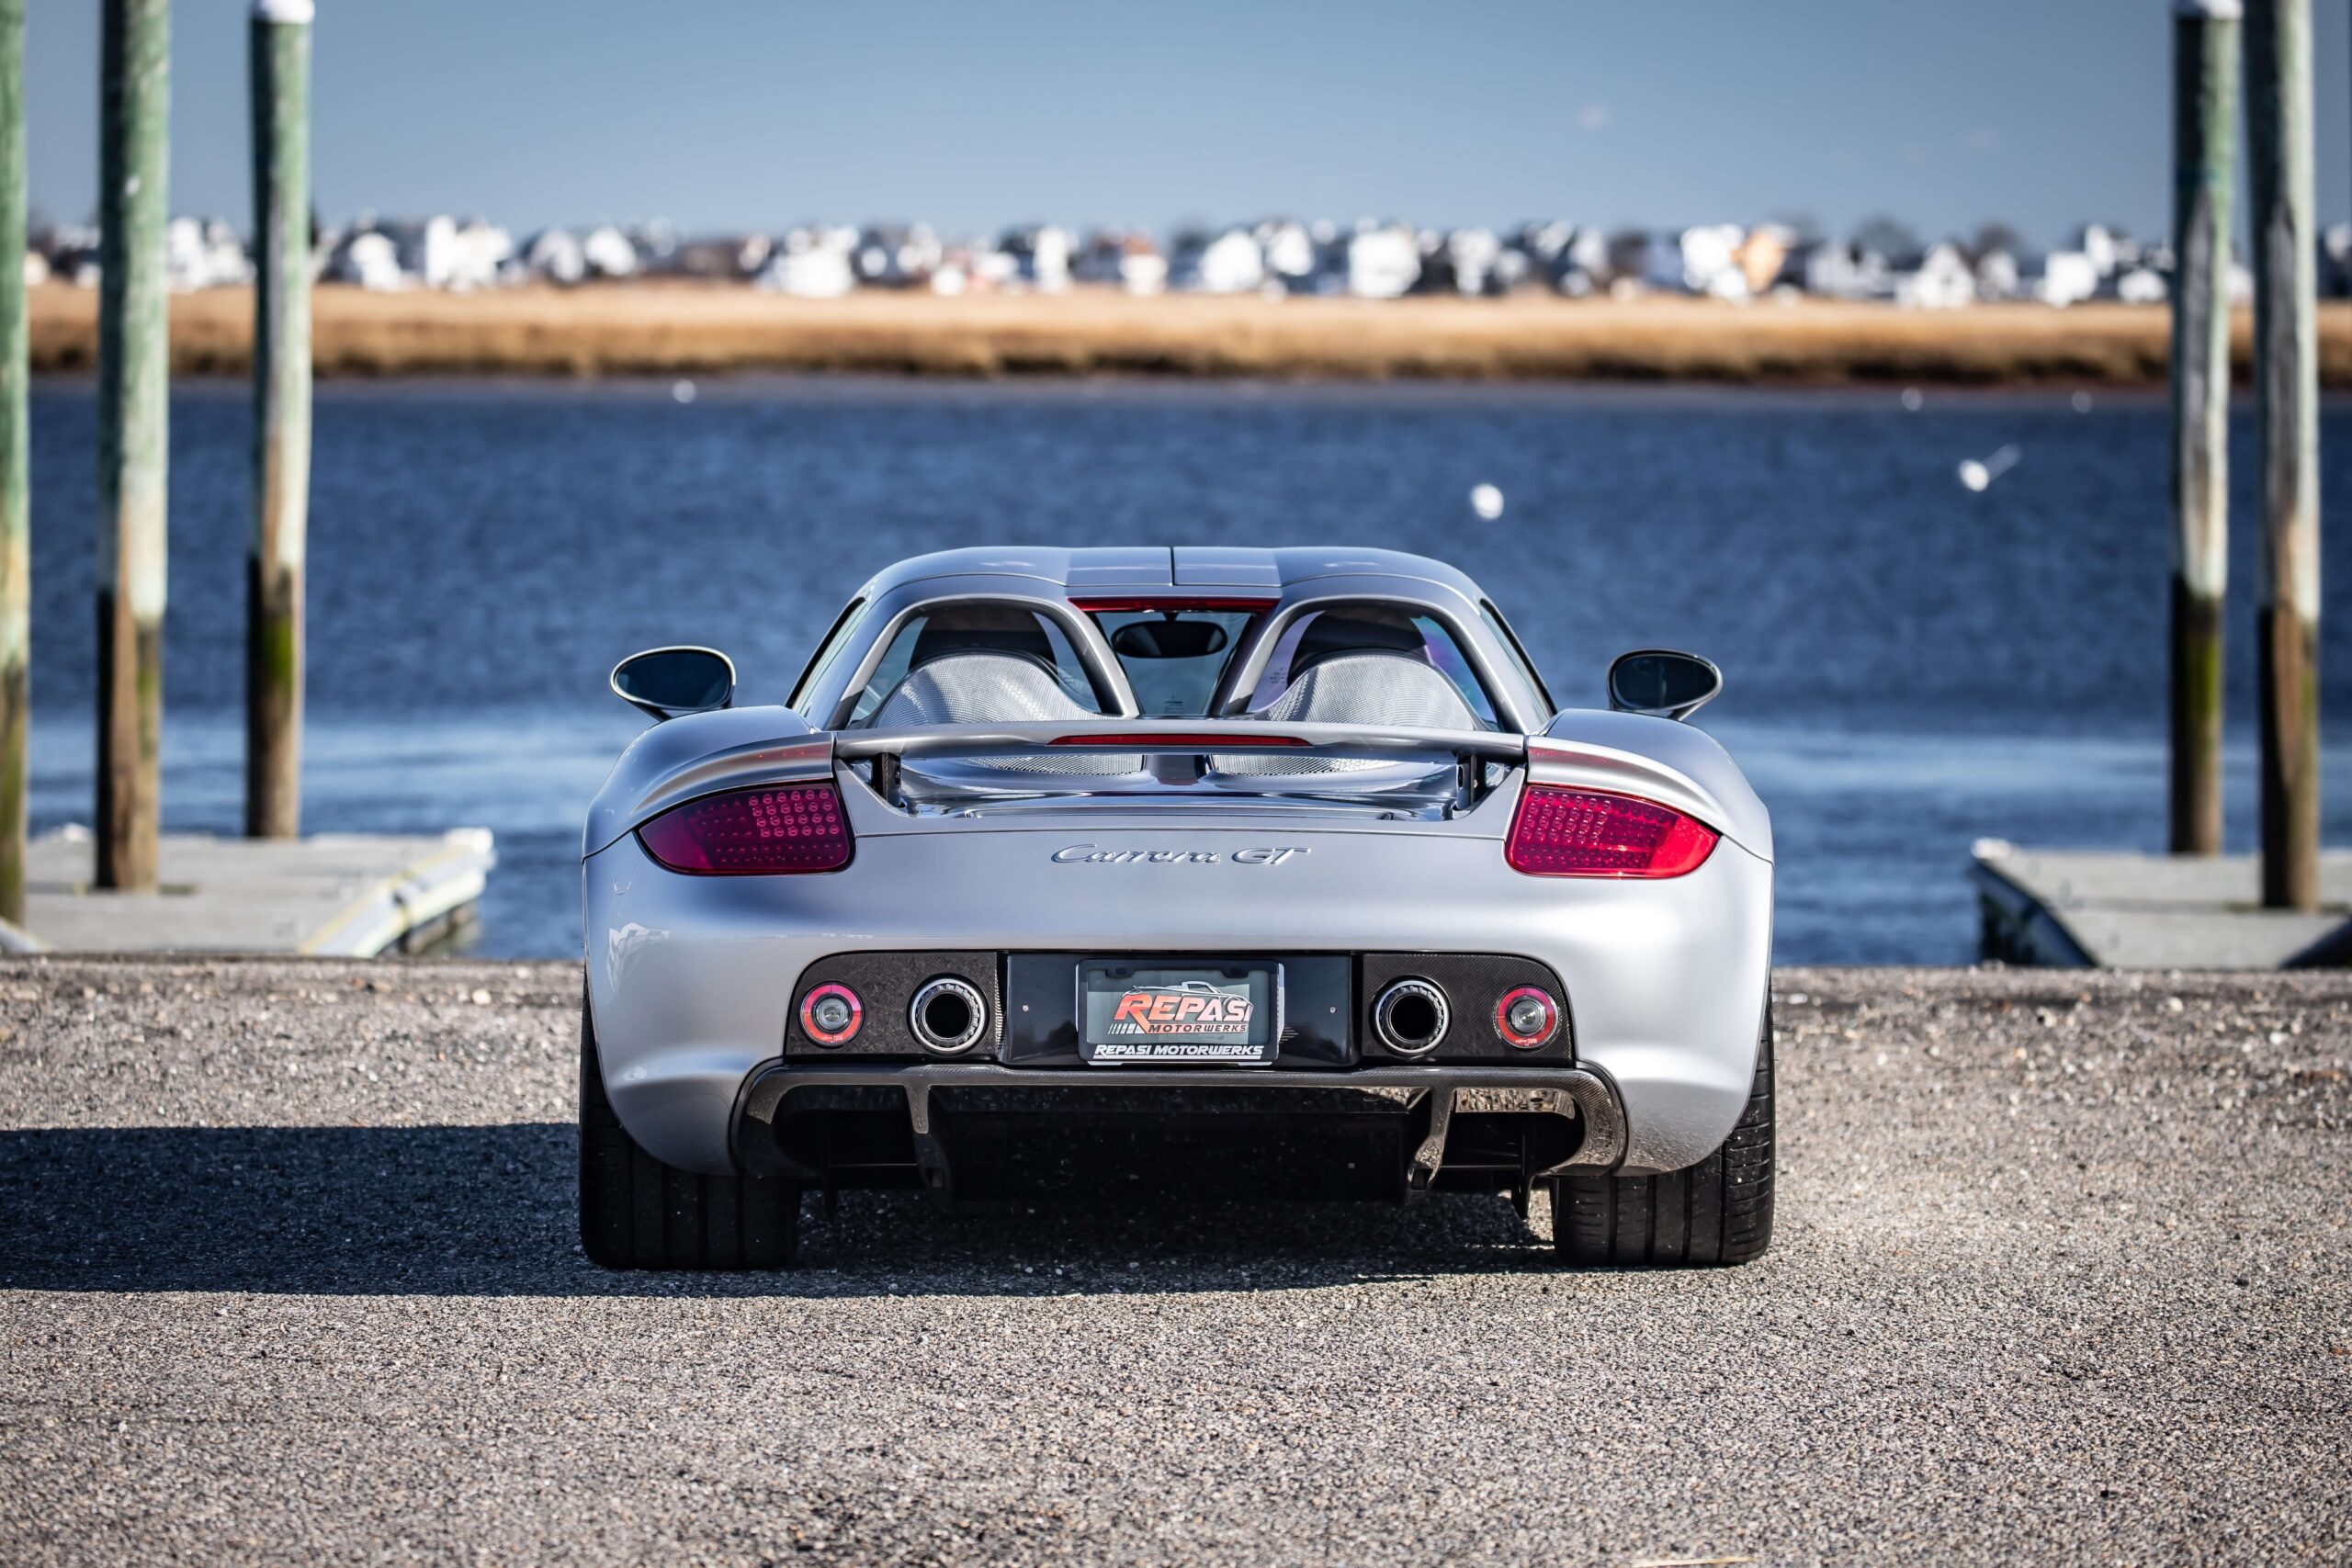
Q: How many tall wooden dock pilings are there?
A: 5